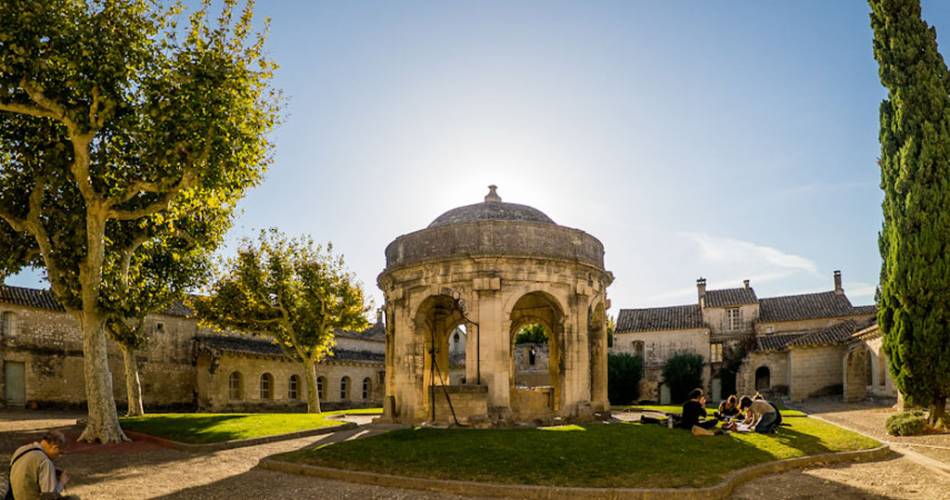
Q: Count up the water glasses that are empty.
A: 0